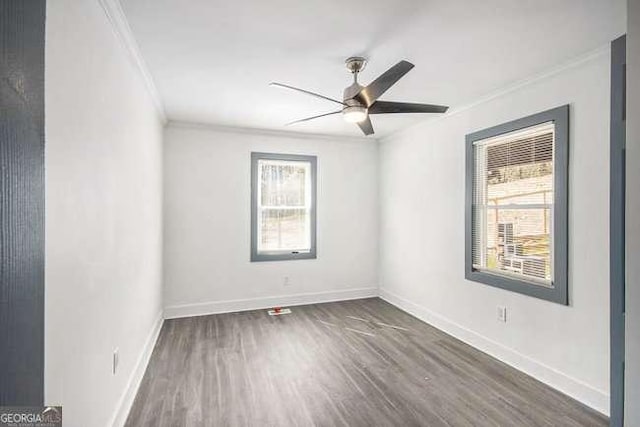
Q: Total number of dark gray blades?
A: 5